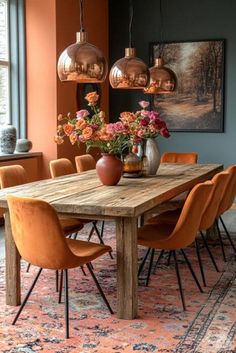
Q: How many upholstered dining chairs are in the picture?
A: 8